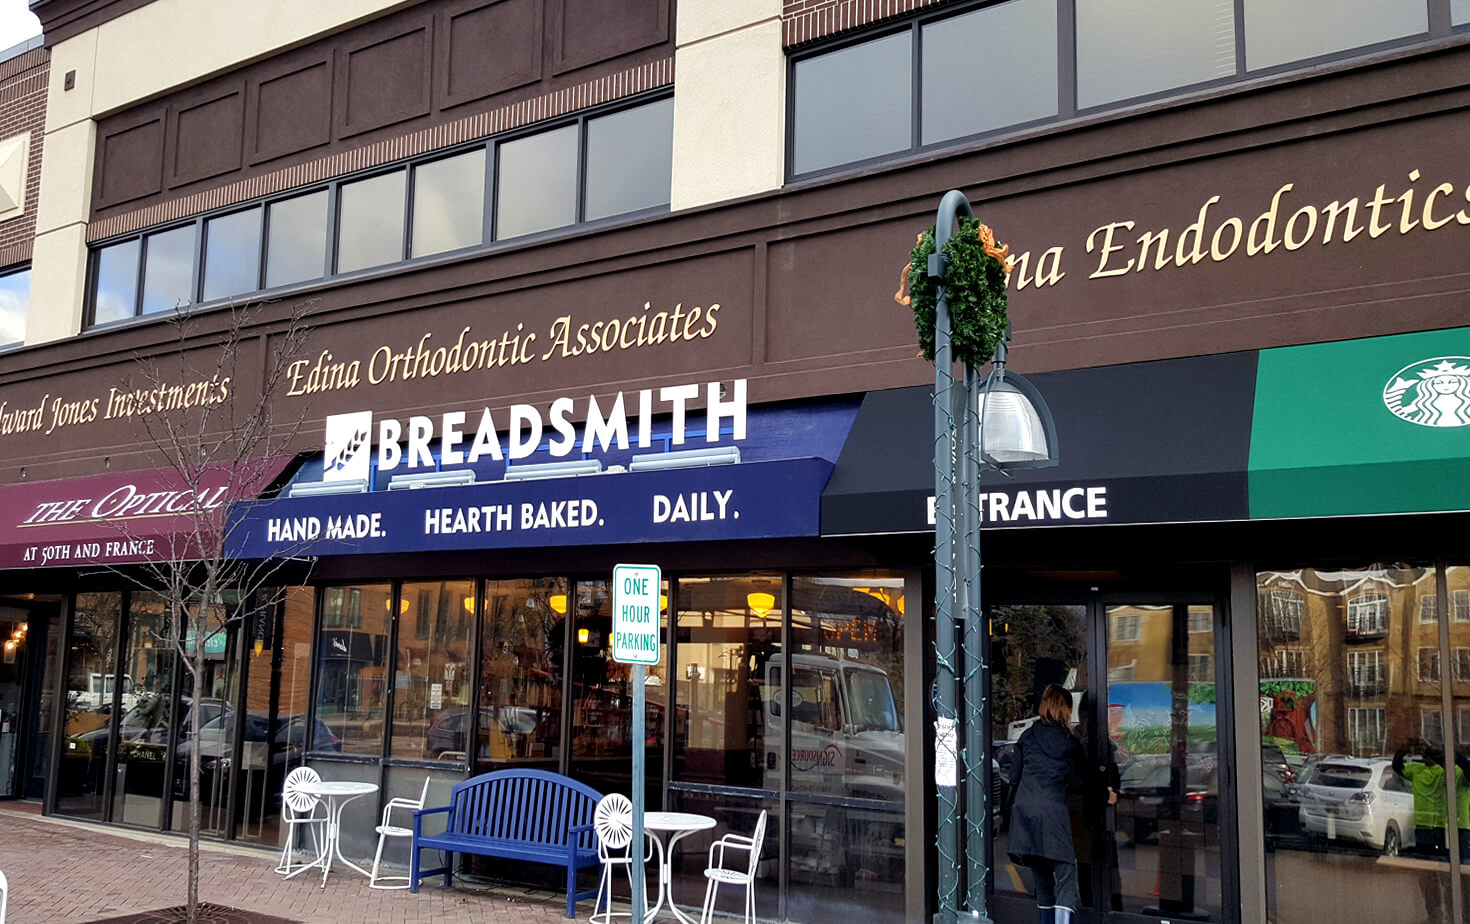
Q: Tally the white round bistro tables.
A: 2